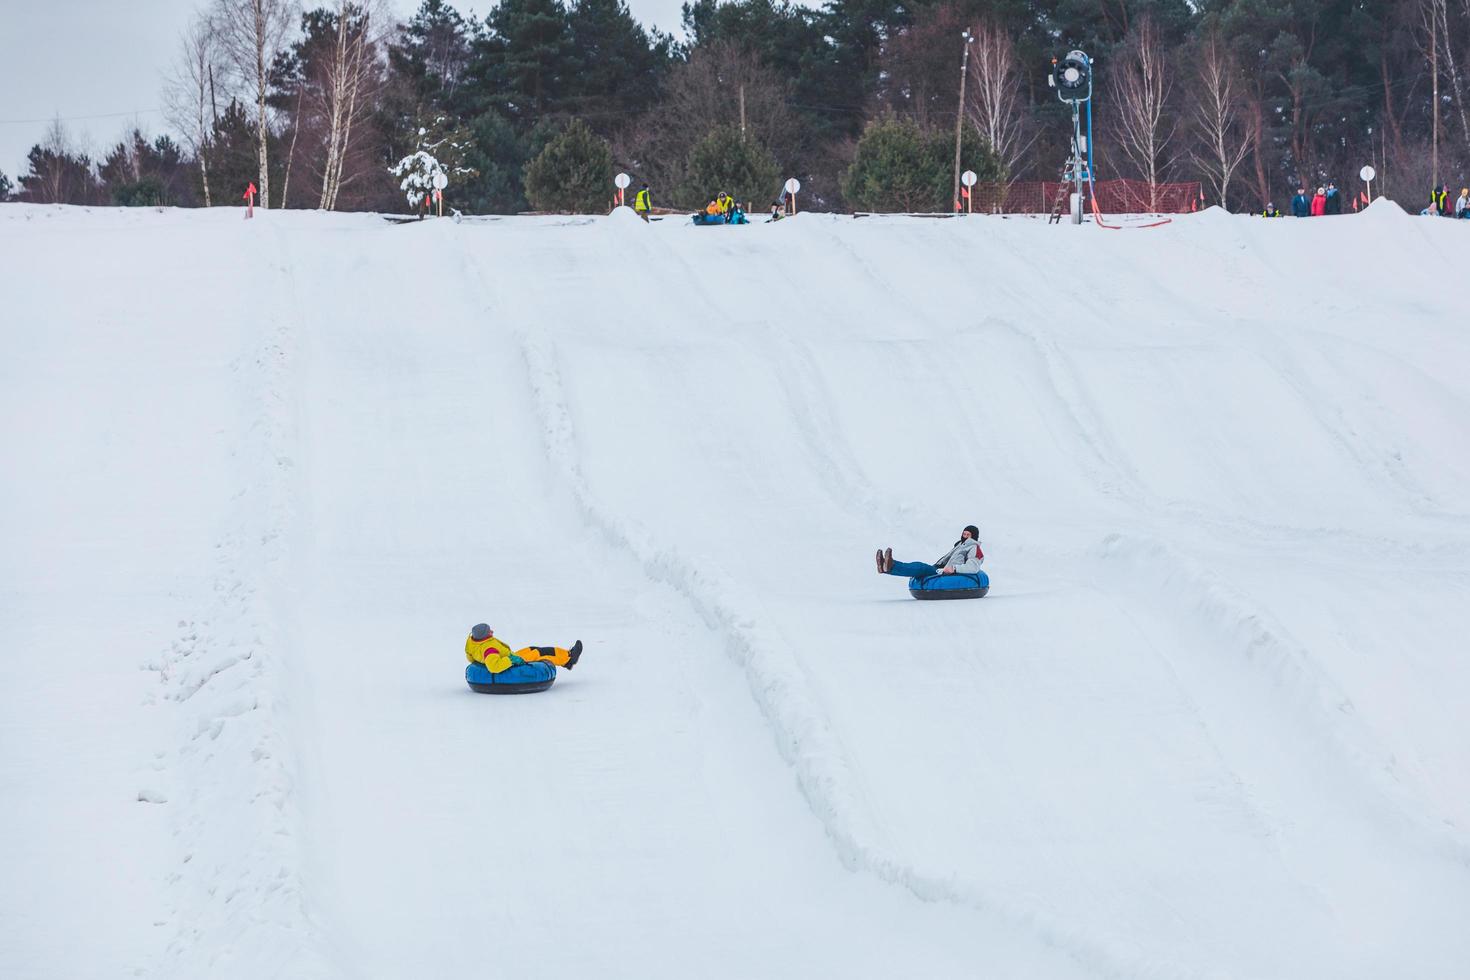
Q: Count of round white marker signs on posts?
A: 5